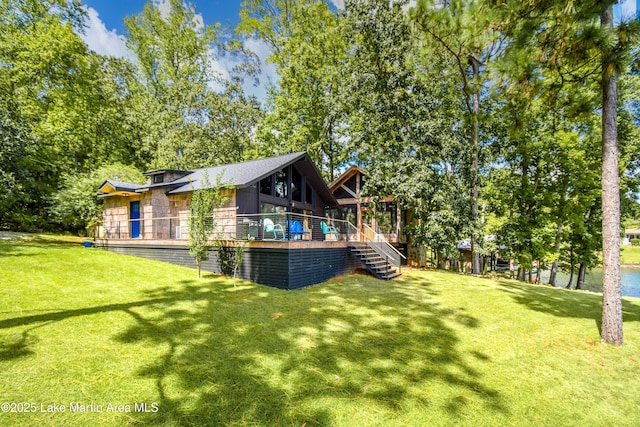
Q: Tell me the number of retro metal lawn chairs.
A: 4